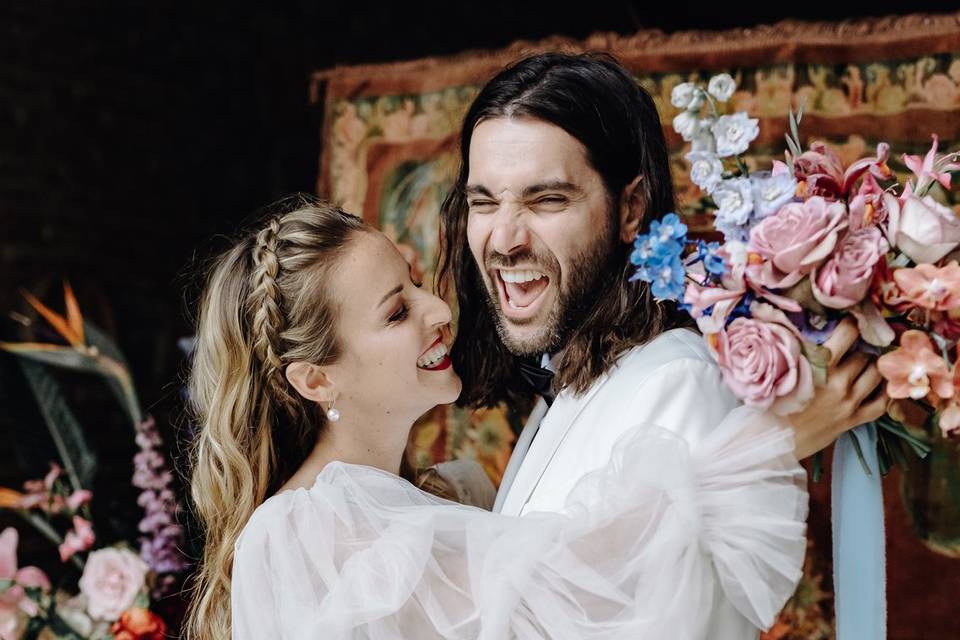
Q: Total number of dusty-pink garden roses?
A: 3